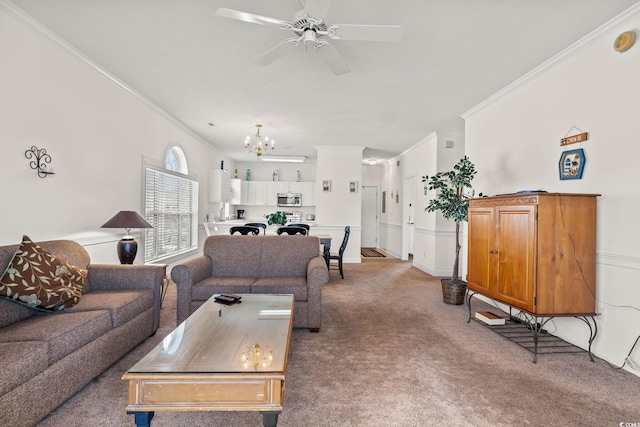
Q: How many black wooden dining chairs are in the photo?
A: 5